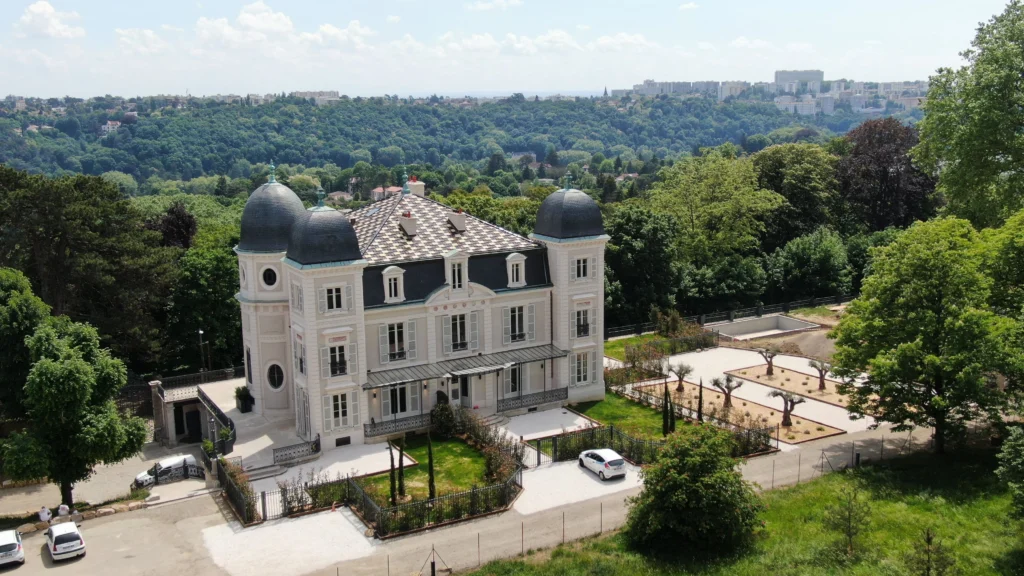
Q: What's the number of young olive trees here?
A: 5